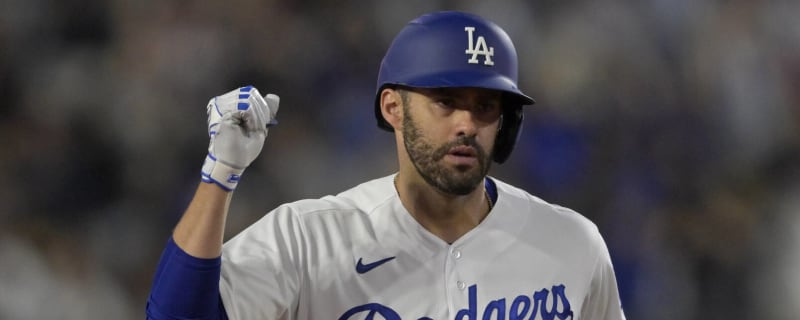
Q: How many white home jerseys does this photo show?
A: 1